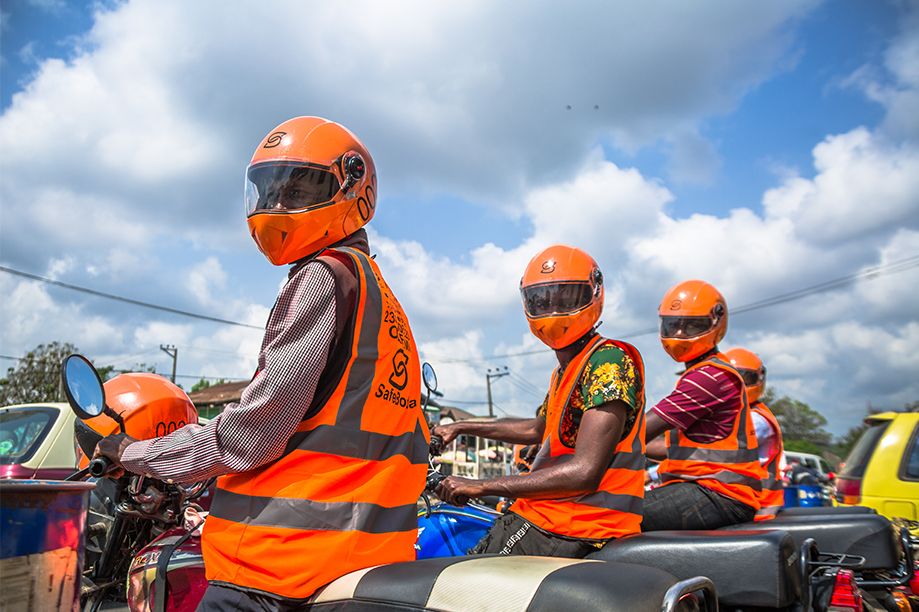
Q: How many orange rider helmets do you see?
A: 5